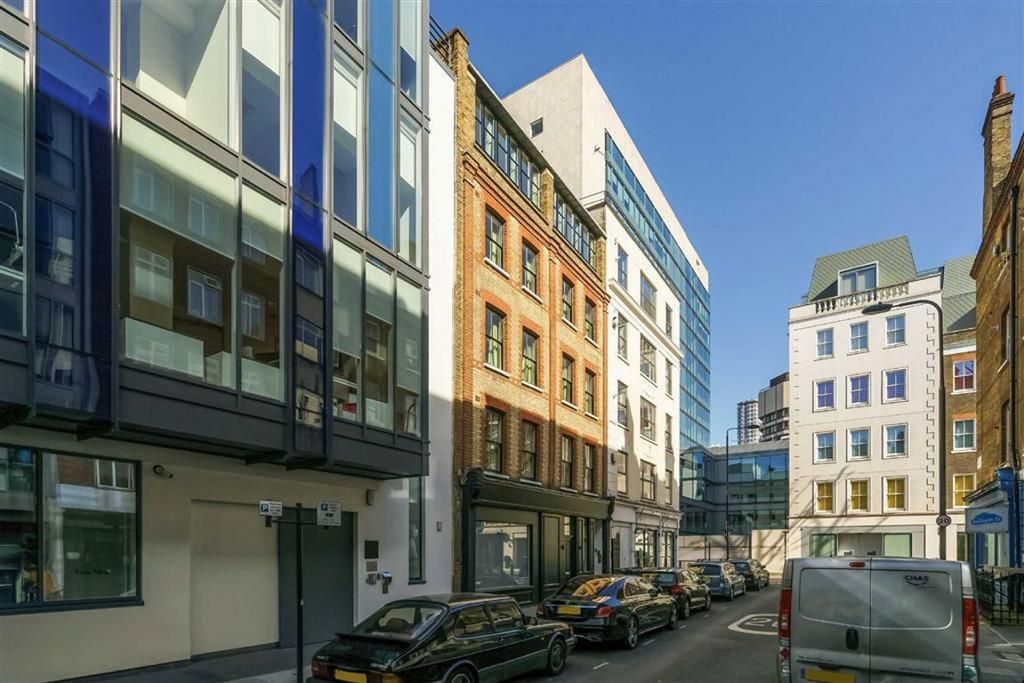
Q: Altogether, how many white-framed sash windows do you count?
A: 15